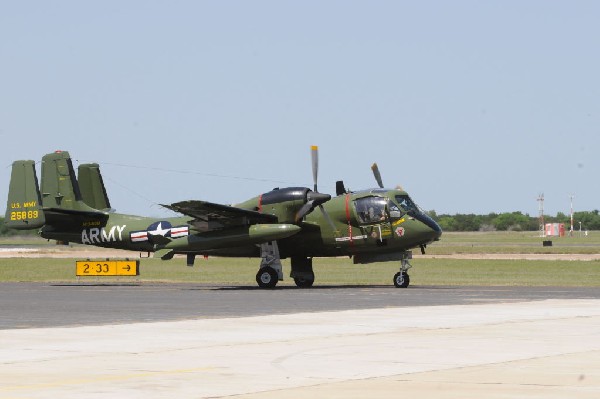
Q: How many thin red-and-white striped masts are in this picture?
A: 2